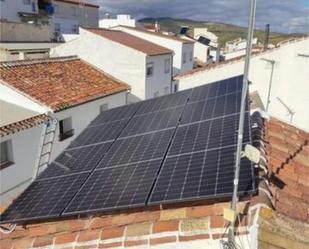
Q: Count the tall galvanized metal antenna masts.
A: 1